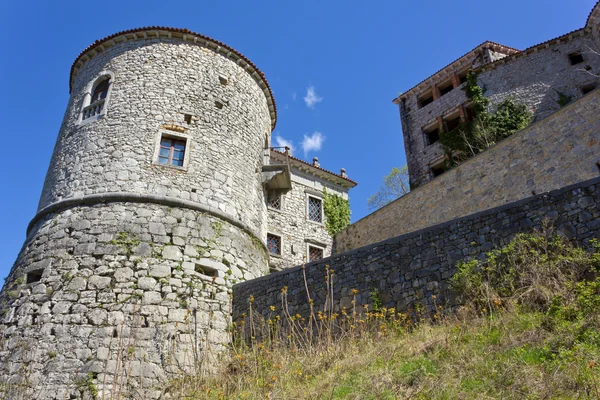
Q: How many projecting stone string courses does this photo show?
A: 1